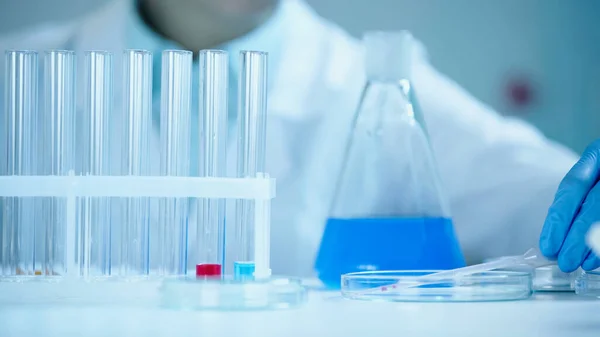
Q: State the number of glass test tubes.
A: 7